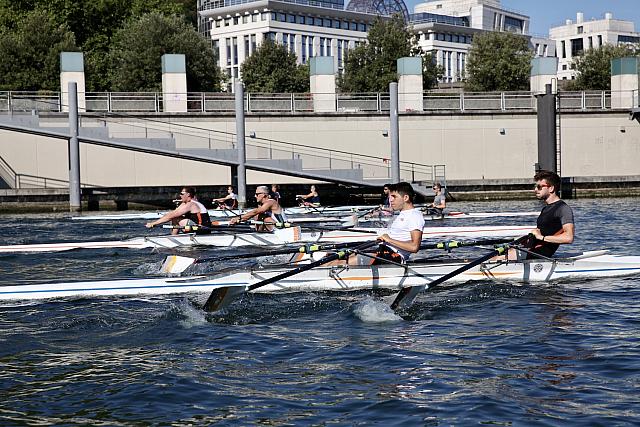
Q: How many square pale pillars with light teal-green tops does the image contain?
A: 6